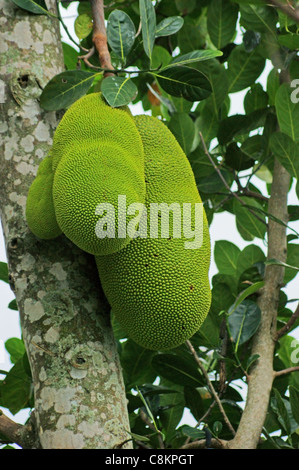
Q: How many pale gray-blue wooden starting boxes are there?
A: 0